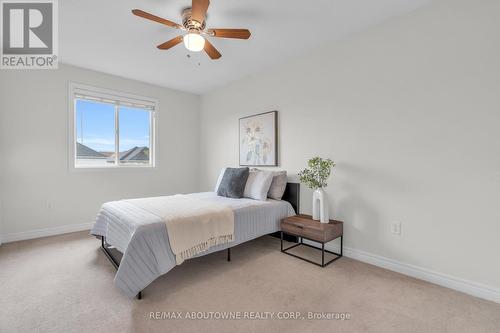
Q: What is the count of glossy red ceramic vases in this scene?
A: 0